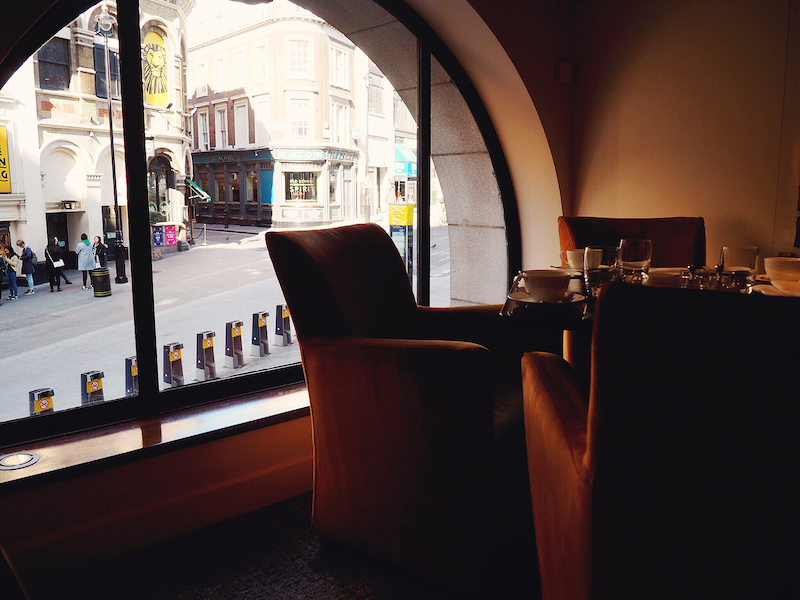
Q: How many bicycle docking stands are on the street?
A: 8